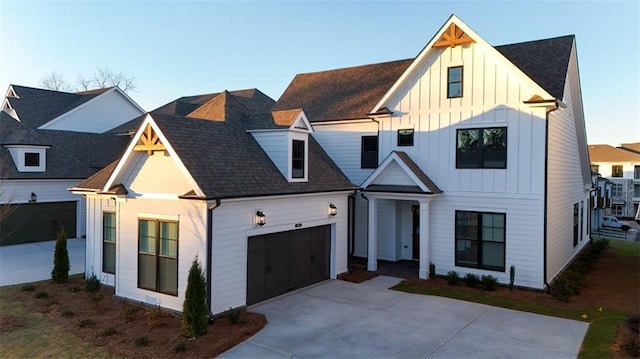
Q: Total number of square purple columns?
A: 0